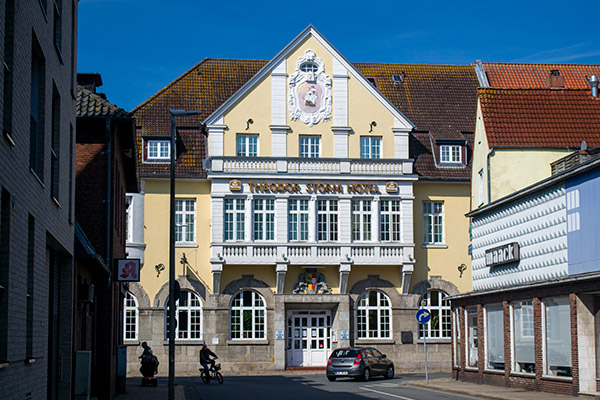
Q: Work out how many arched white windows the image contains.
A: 5